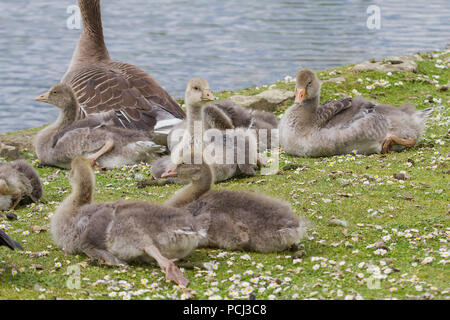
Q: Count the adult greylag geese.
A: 1